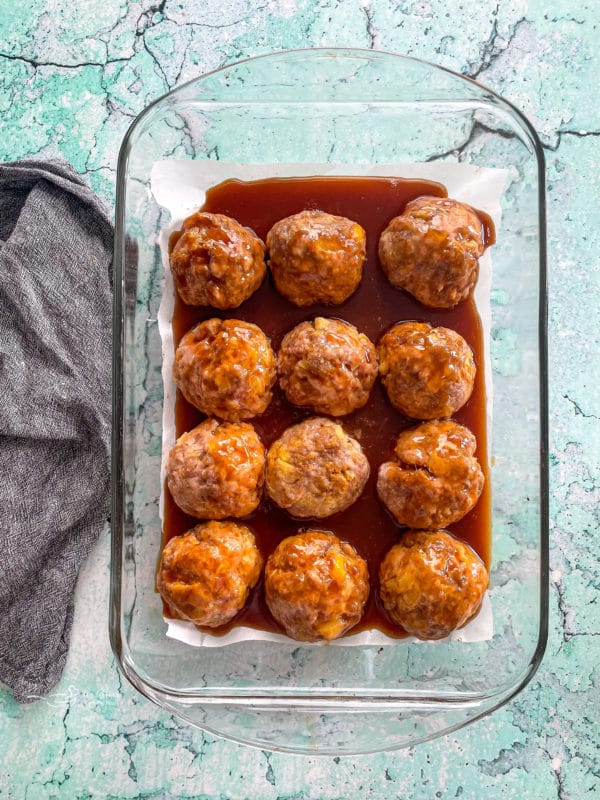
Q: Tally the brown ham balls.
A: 12